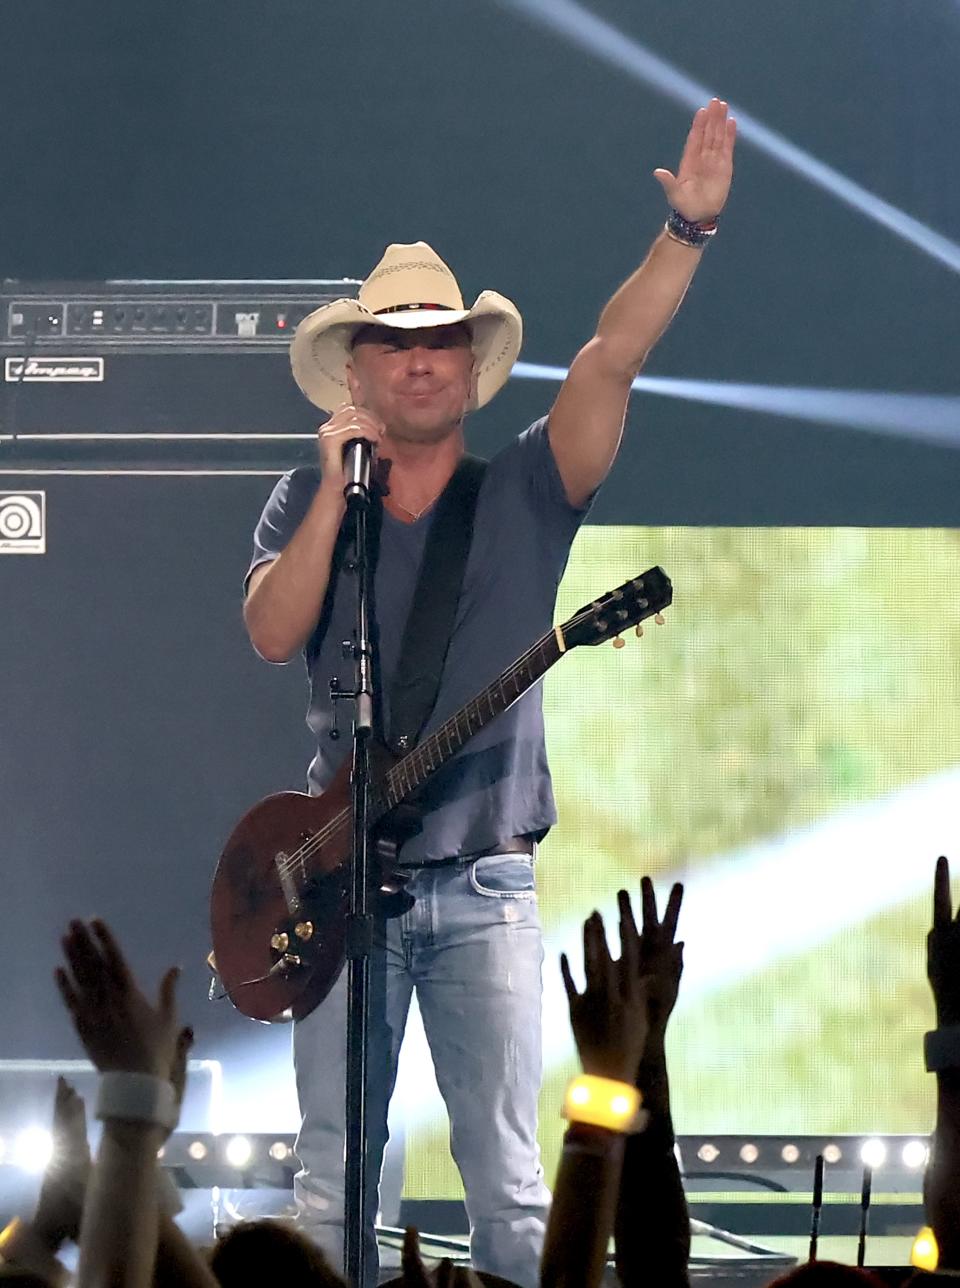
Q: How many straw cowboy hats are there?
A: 1